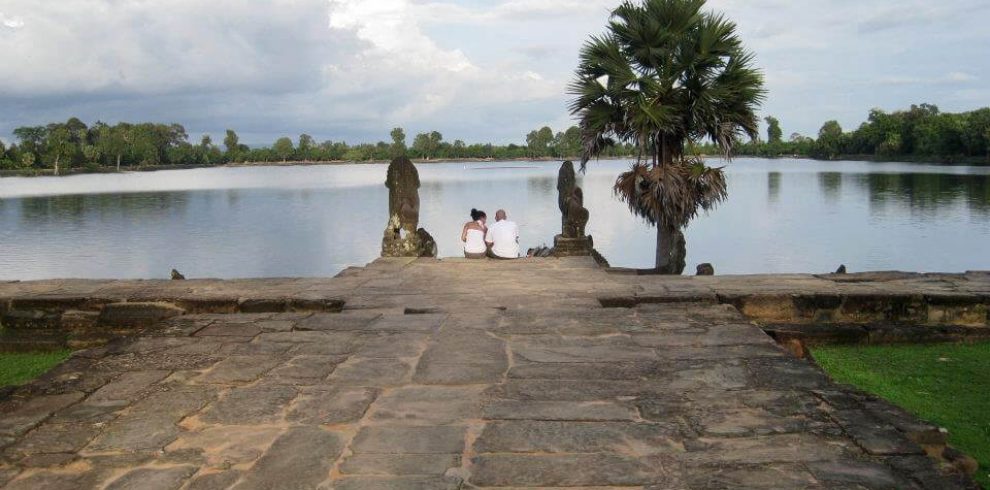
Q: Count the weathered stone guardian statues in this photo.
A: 2